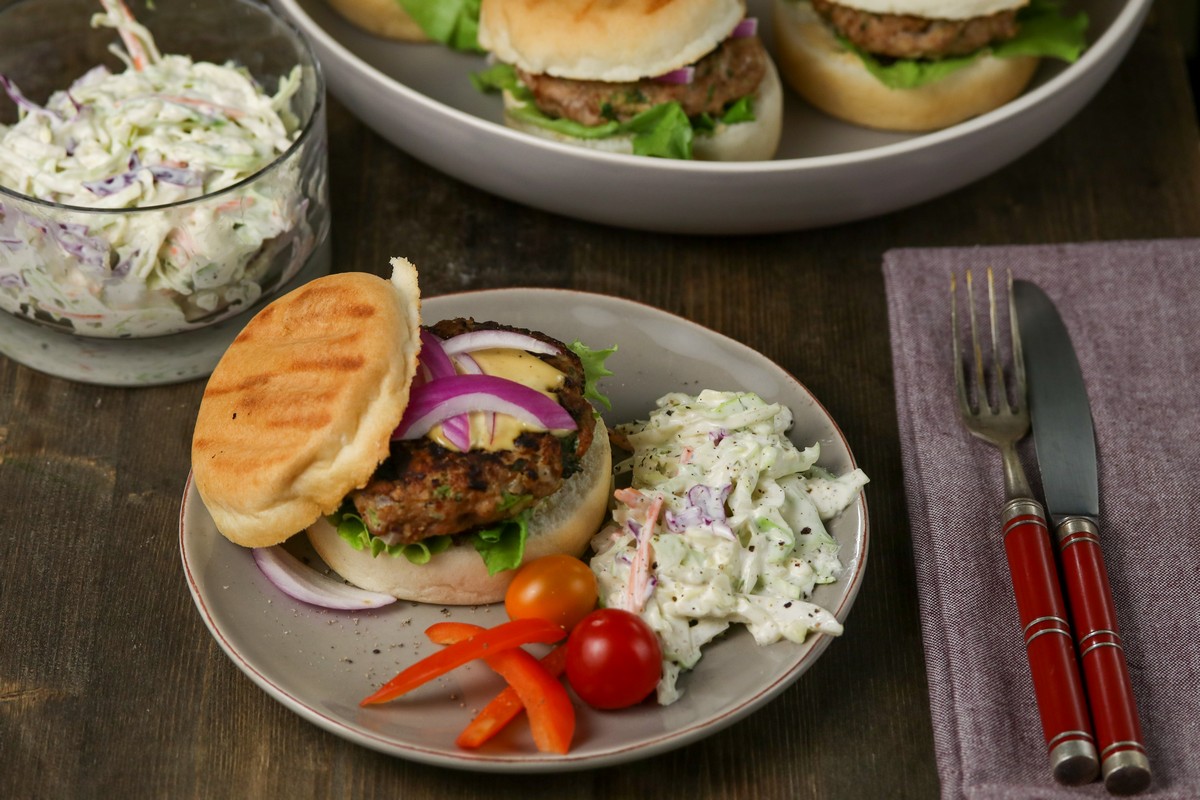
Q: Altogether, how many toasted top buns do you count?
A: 2